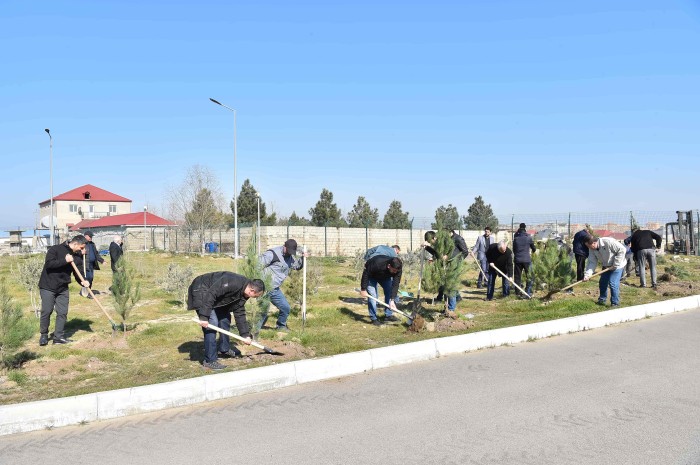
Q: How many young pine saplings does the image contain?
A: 5